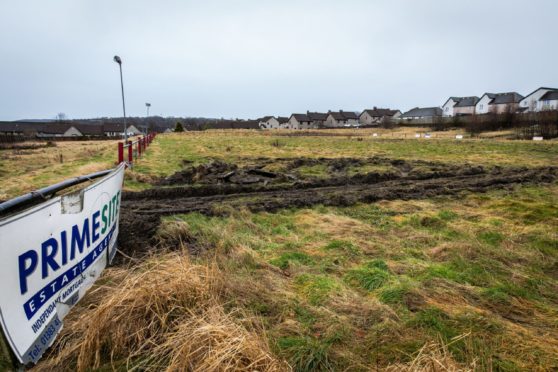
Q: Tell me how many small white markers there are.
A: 5